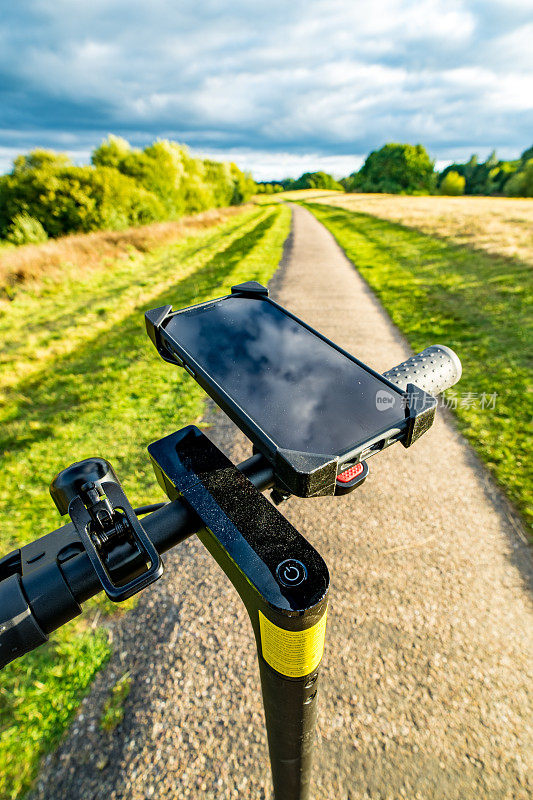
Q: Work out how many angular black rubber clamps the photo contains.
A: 4